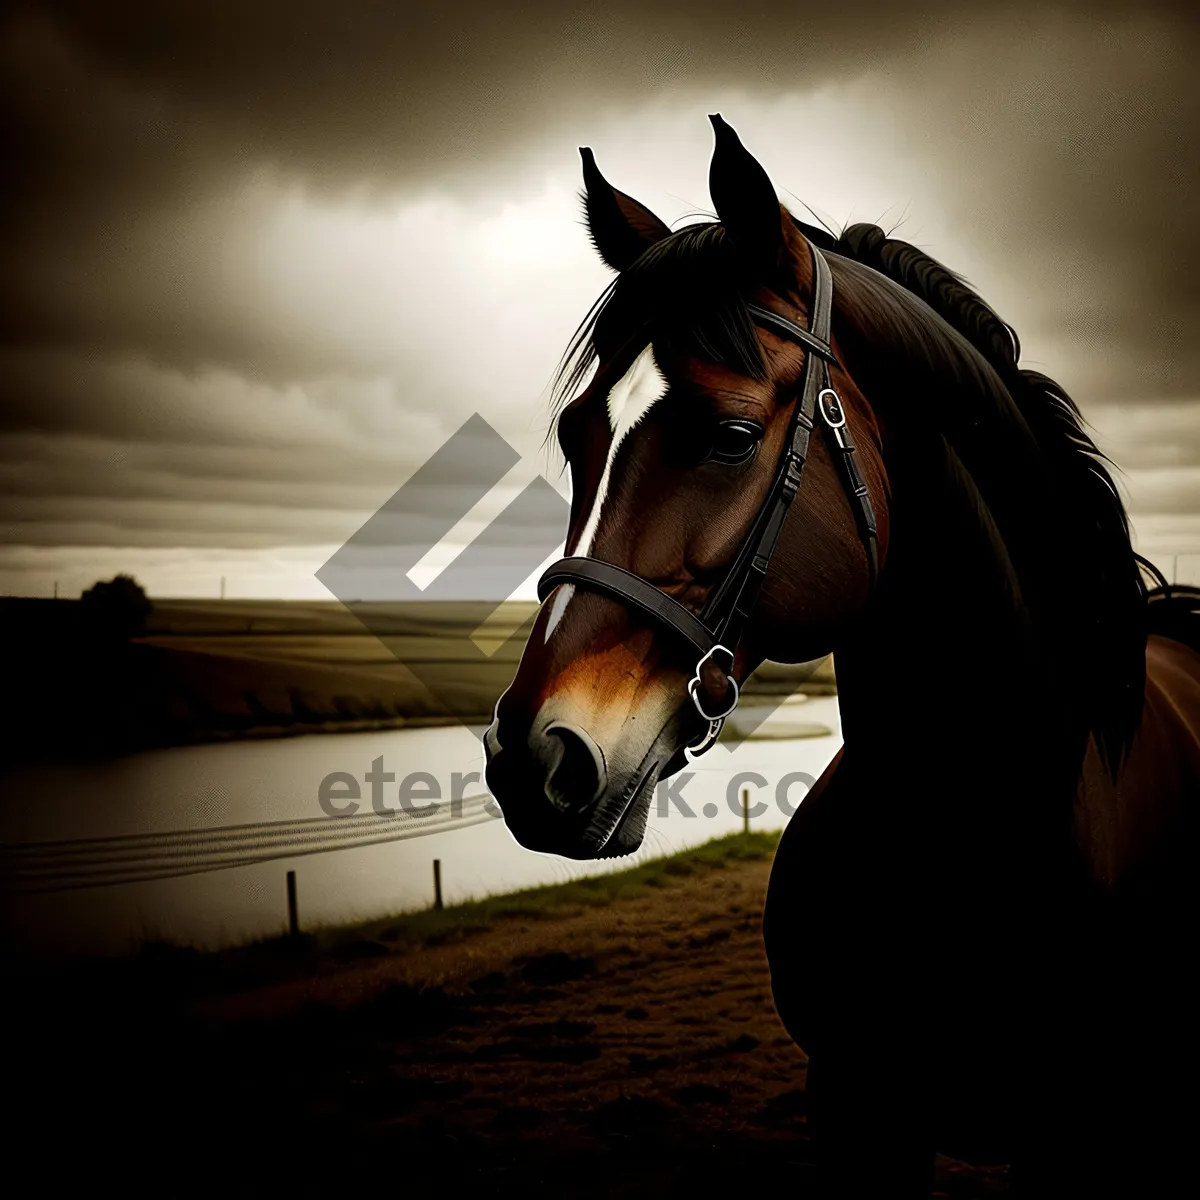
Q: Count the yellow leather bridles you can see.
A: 0